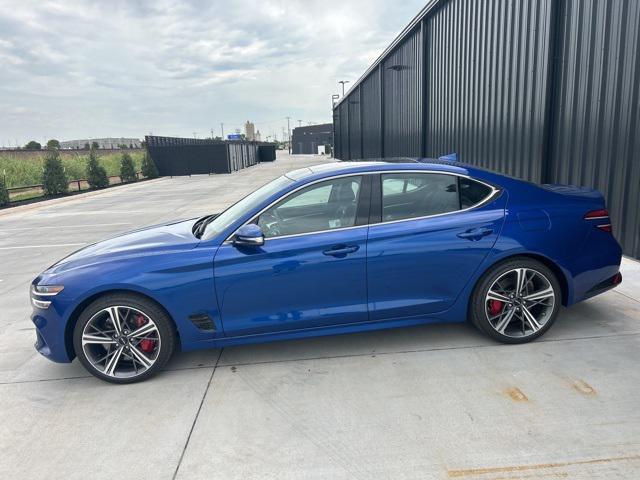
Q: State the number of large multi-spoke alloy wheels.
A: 2